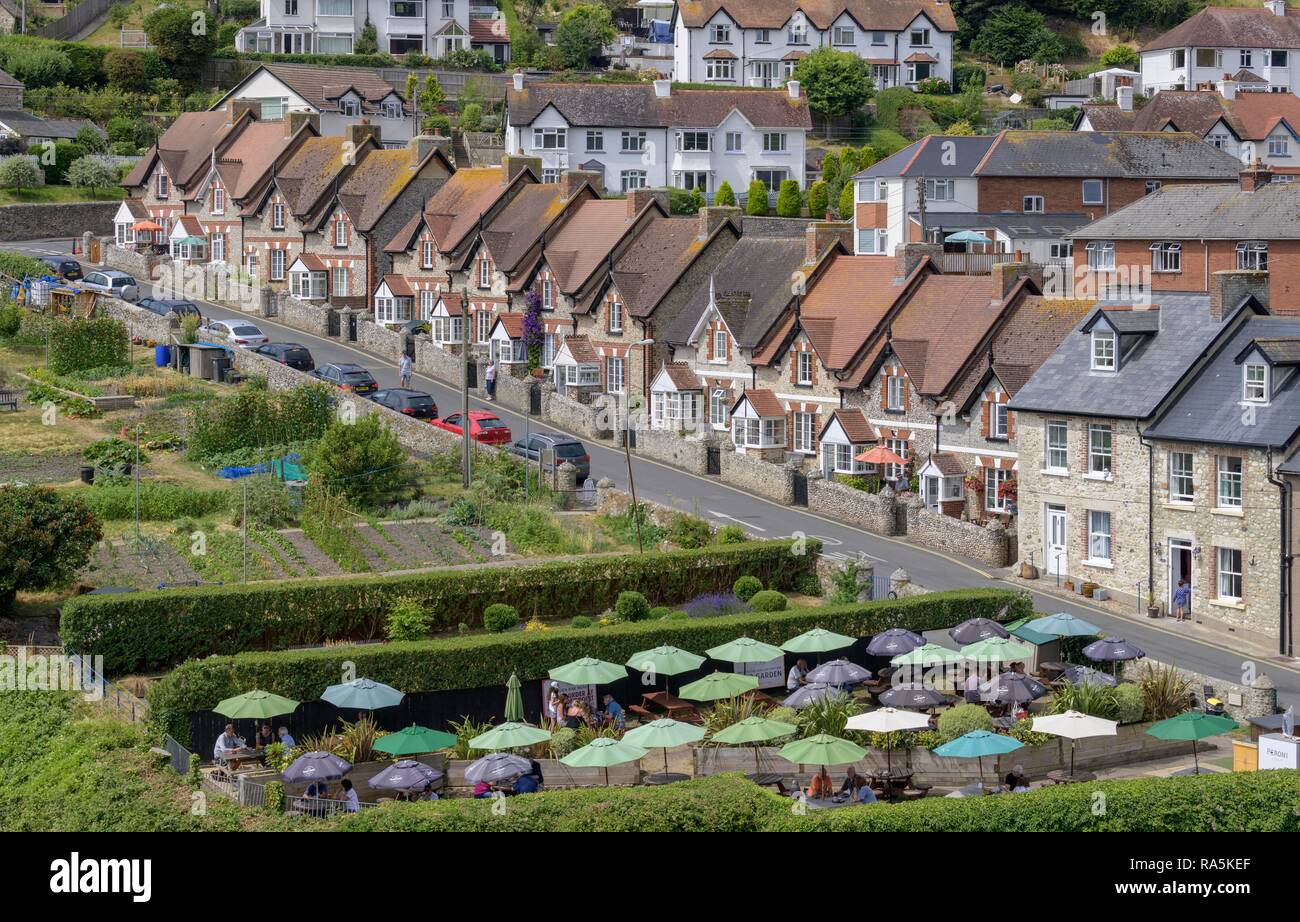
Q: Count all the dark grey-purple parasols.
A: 11